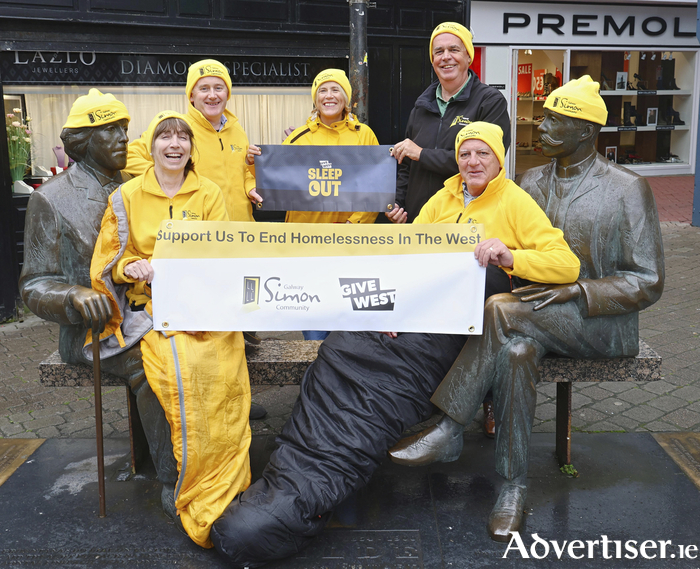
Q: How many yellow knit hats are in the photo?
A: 7